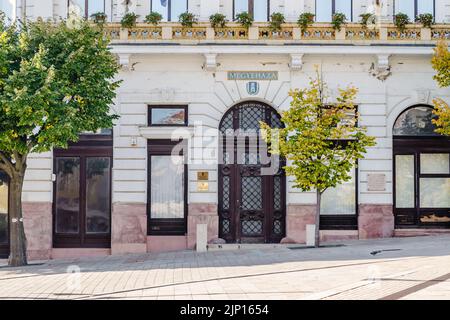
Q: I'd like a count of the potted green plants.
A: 12